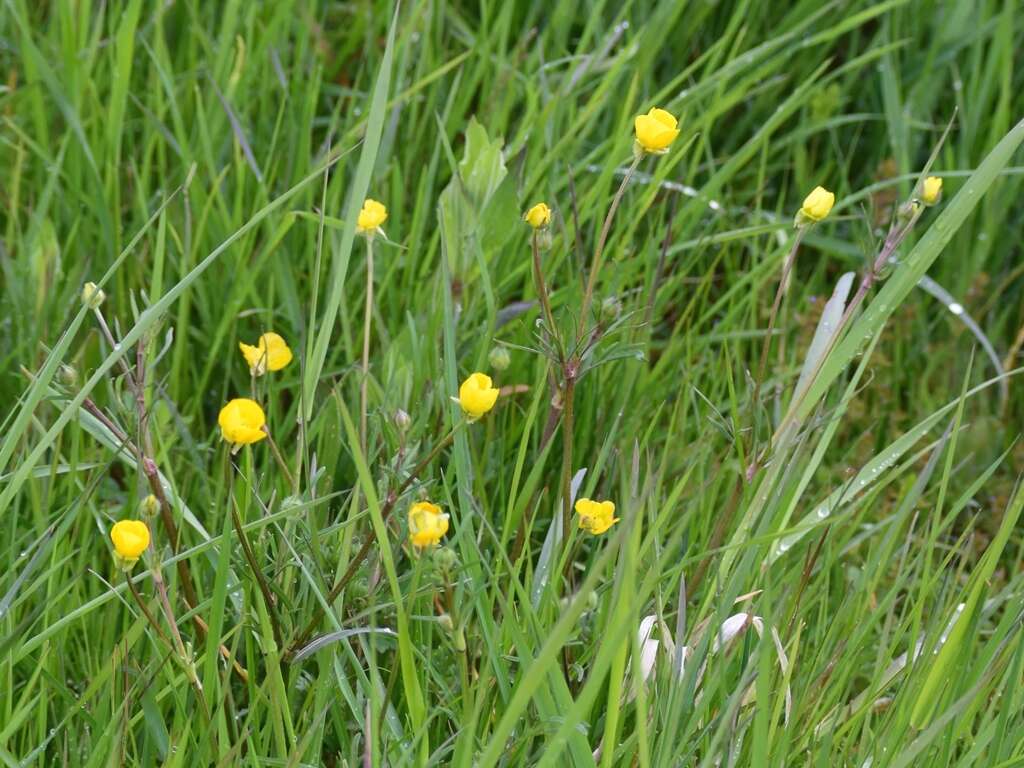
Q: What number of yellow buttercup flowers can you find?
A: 11